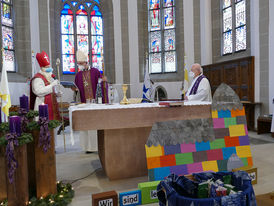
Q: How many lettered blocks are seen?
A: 4